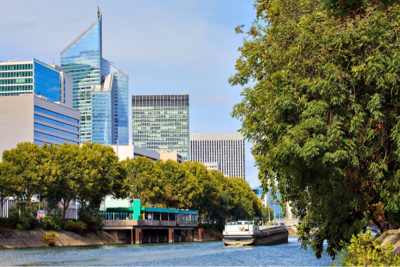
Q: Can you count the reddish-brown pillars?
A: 3